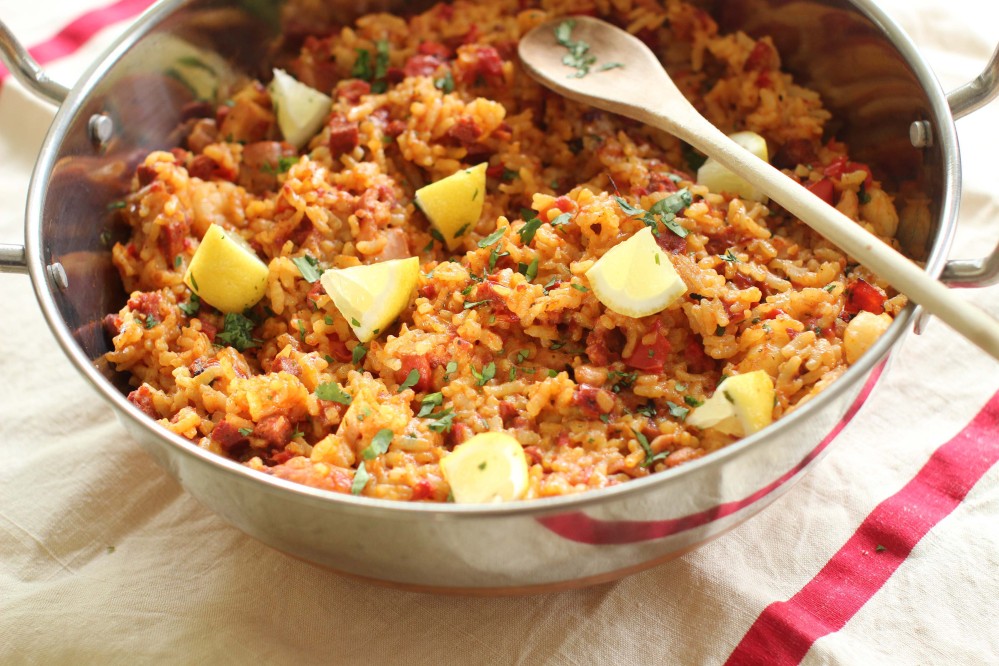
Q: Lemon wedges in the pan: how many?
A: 8